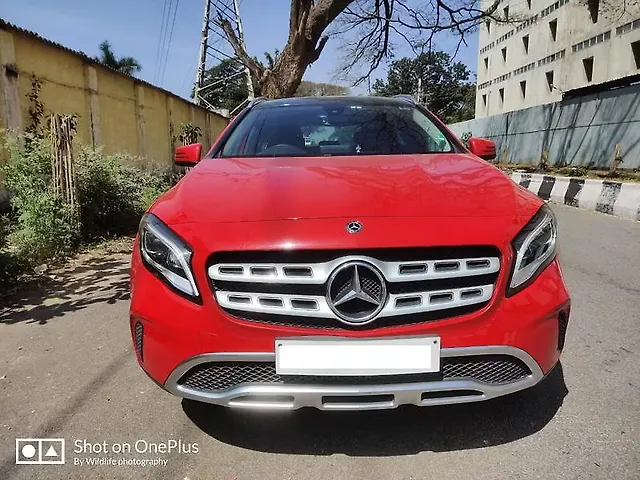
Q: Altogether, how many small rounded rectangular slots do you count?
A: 12